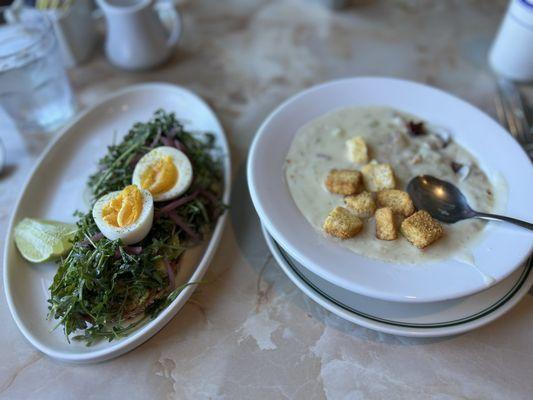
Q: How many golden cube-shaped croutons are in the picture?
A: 8